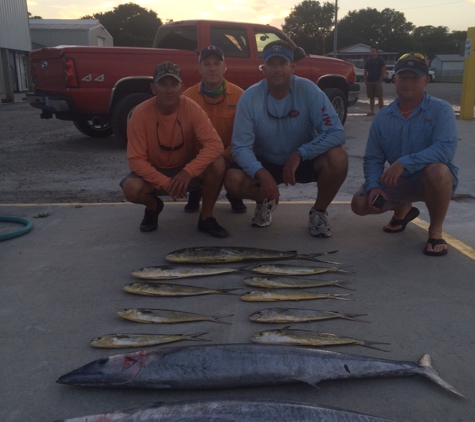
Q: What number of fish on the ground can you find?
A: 12